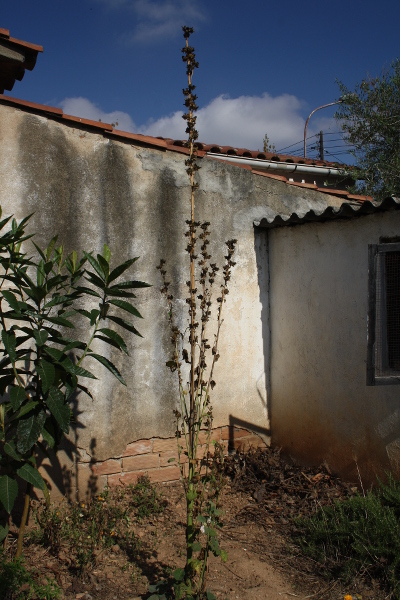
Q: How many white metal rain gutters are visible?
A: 1